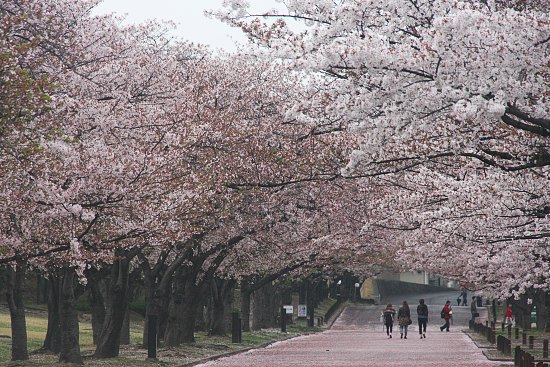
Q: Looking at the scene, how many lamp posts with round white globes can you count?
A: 1